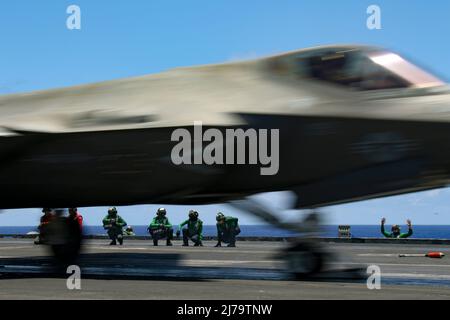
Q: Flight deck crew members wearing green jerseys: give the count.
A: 5